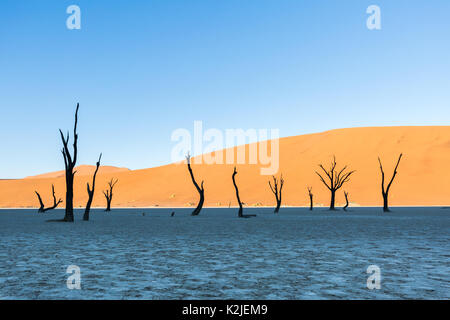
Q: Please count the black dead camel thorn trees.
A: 11